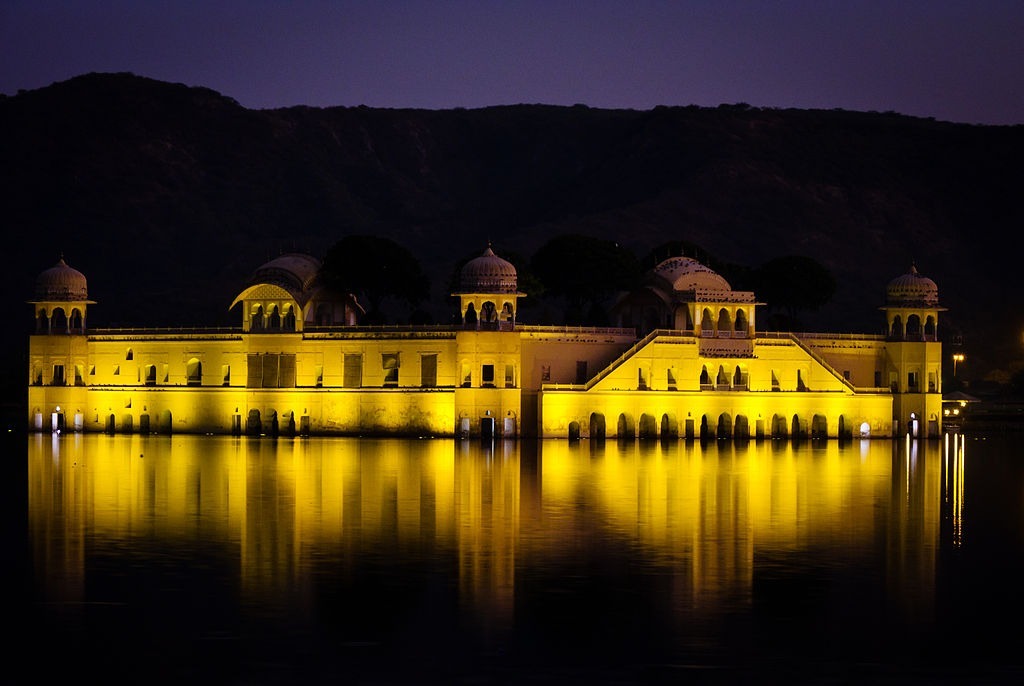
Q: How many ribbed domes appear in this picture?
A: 3